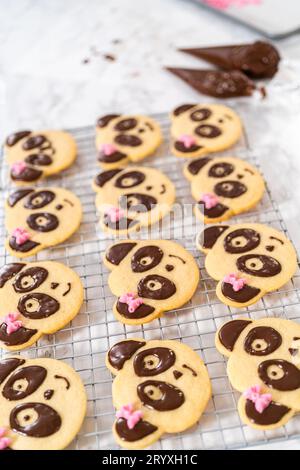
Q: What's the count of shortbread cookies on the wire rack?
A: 12